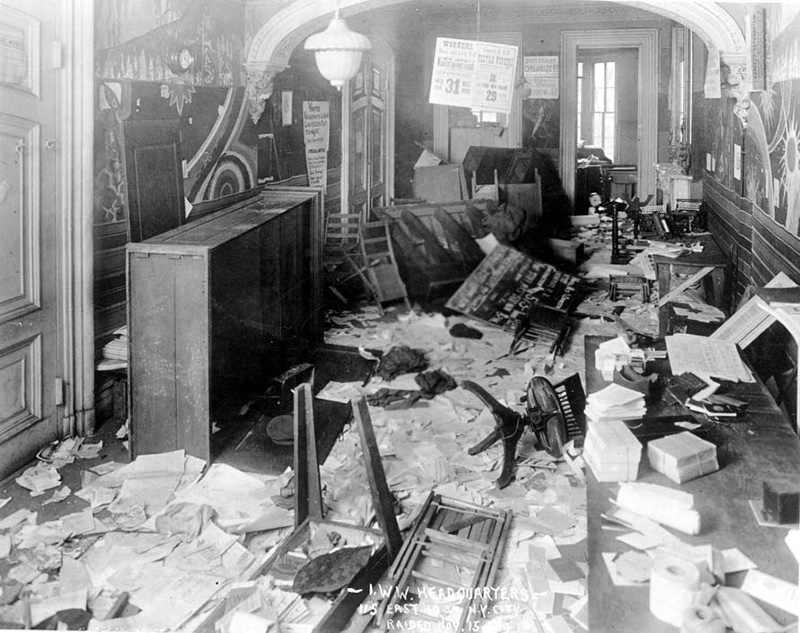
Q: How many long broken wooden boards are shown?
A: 2